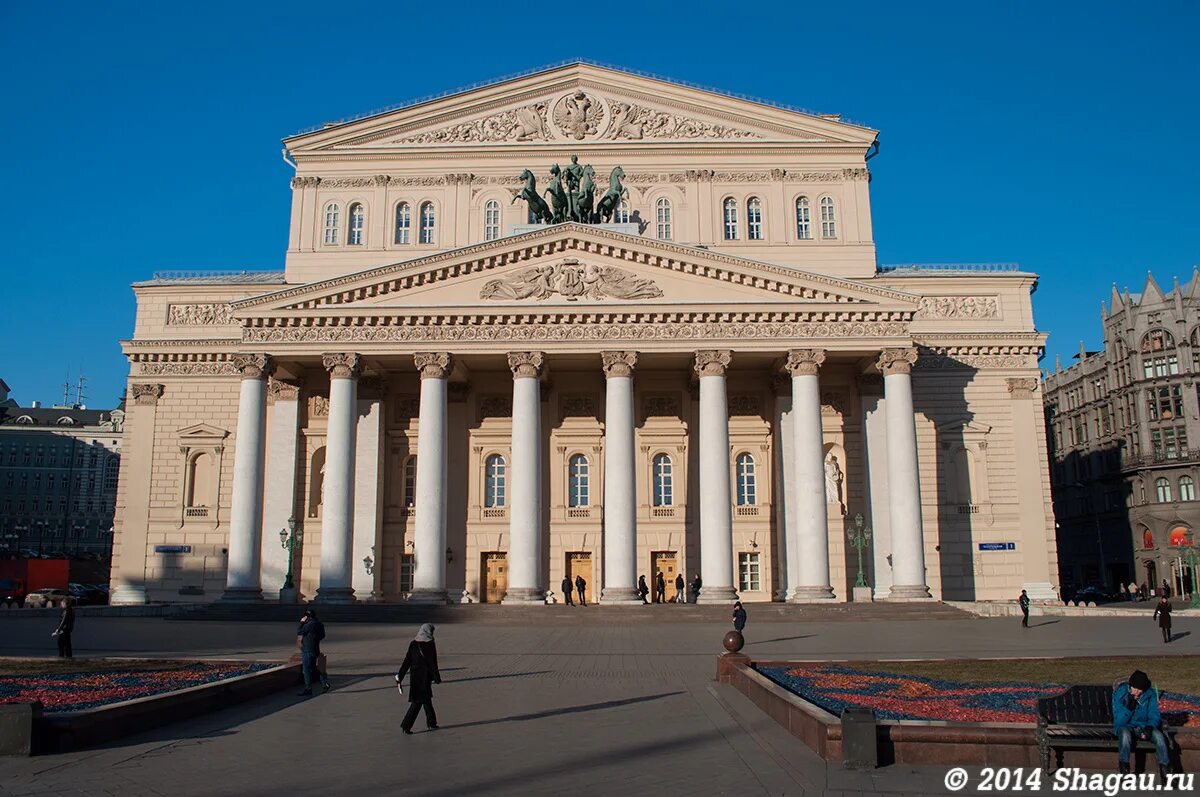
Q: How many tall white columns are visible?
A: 8